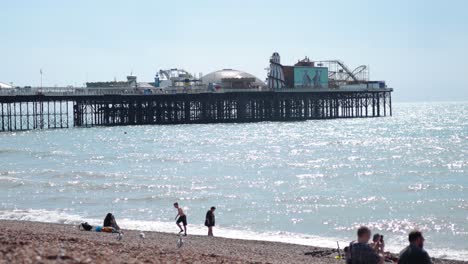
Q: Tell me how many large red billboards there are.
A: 0